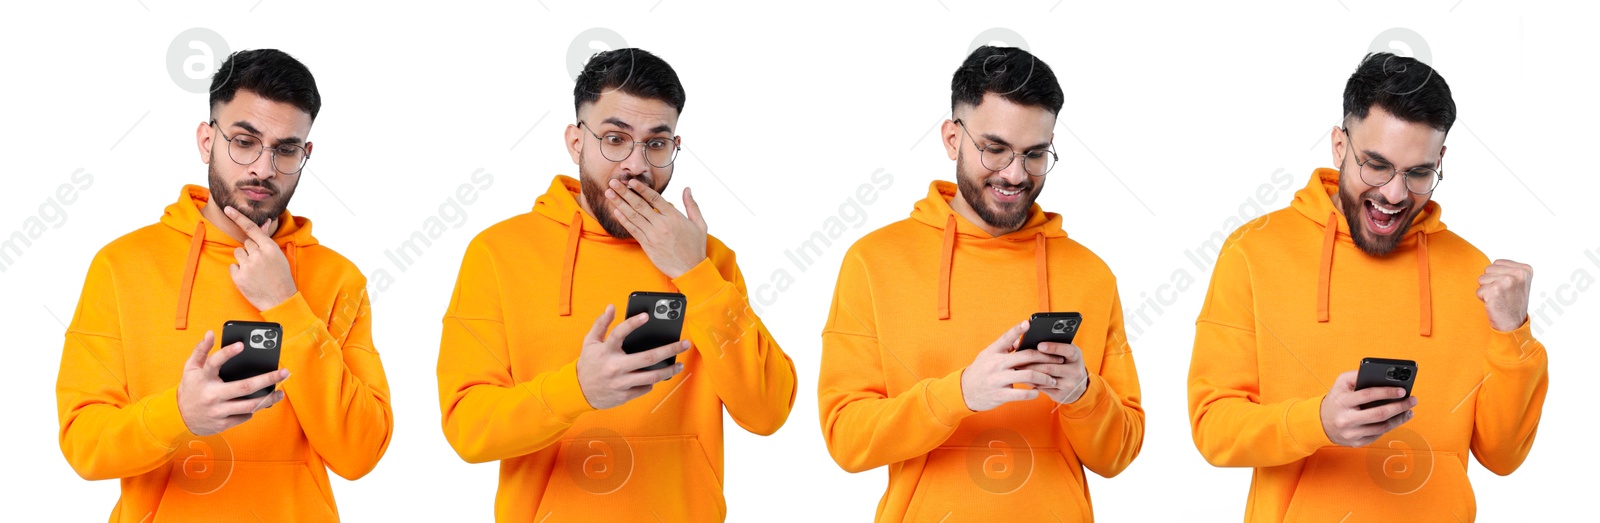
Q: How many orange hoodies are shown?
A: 4